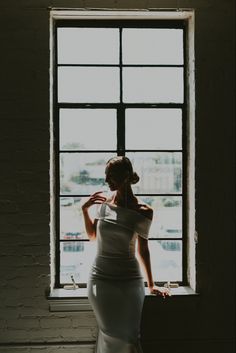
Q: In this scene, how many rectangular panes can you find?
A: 12